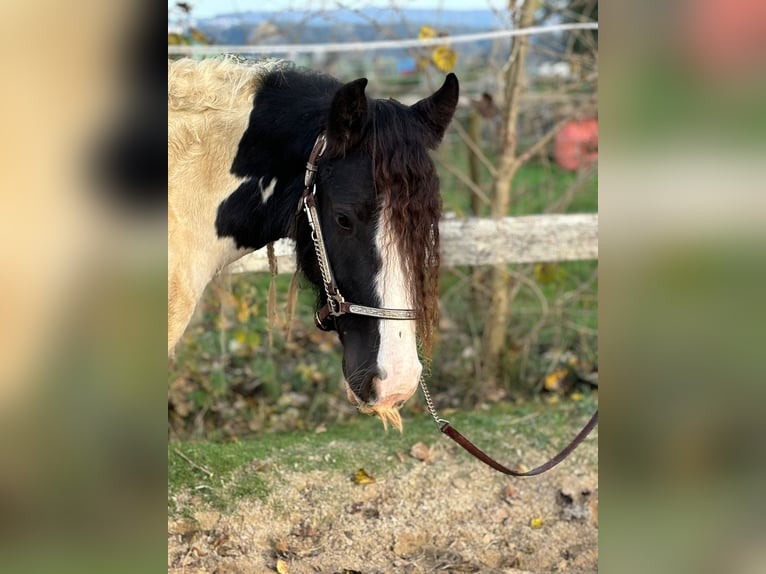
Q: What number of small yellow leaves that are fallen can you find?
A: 3